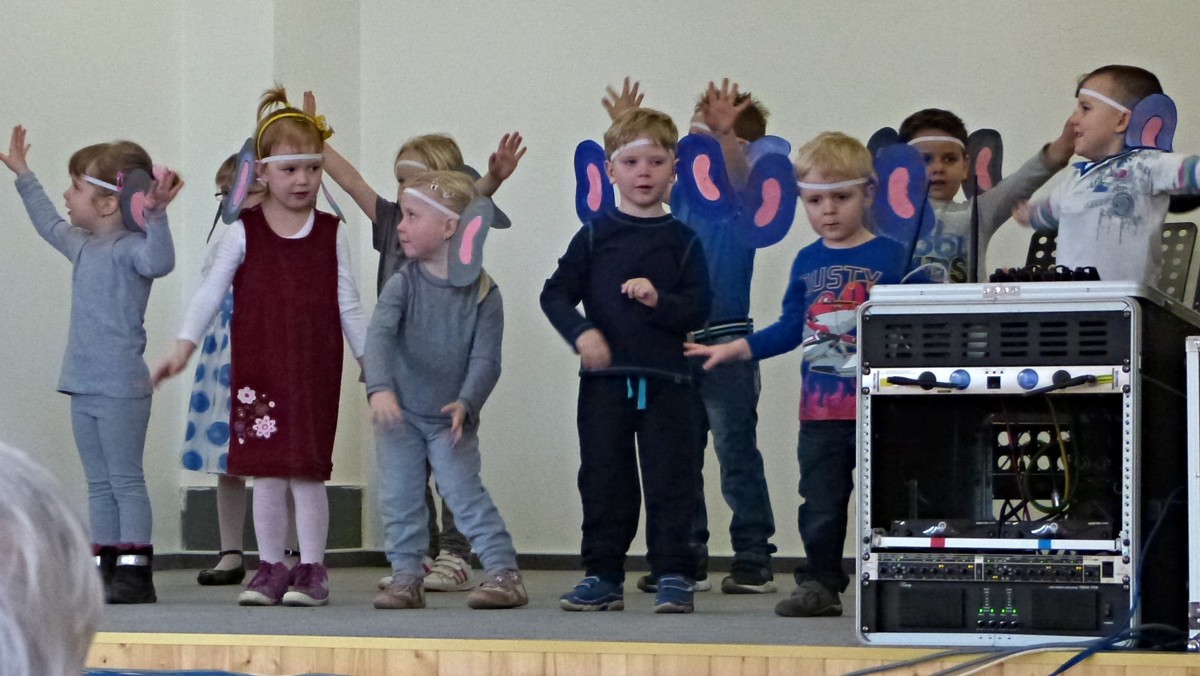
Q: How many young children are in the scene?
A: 10